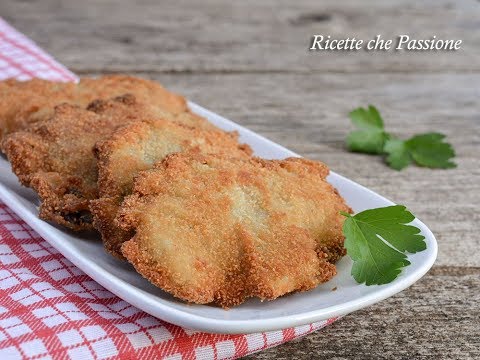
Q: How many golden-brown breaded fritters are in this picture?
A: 4